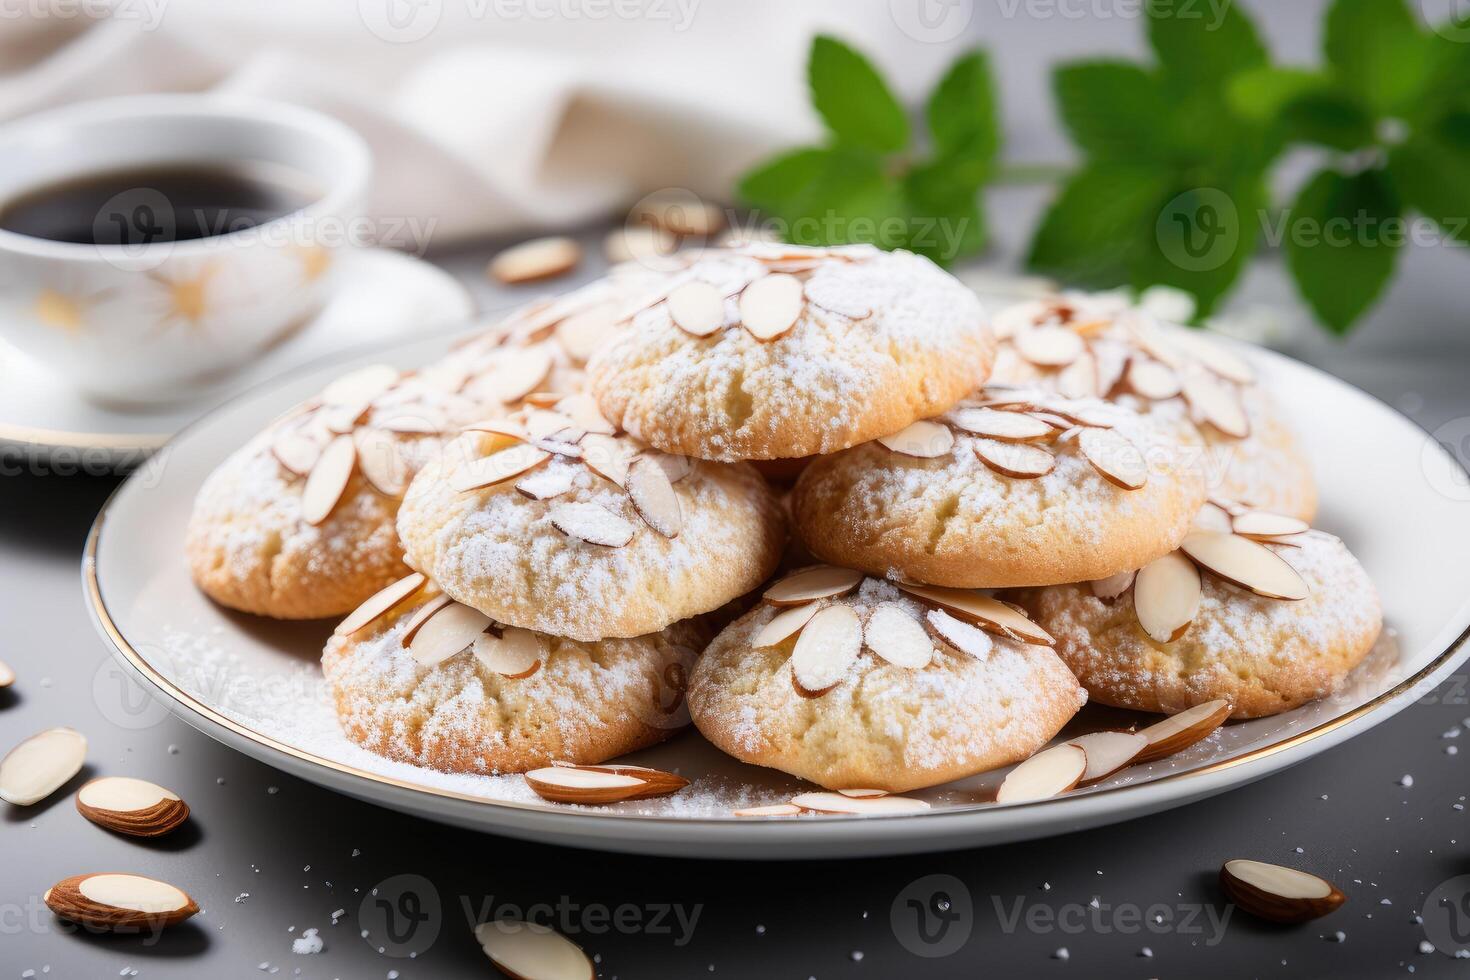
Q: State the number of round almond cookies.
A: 9